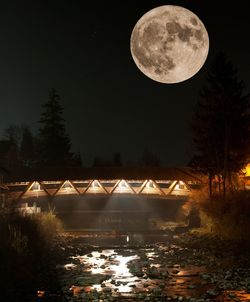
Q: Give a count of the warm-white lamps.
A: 6